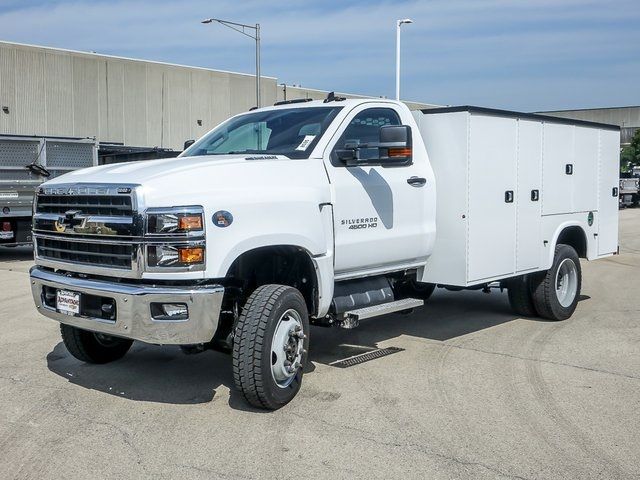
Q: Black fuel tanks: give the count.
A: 1